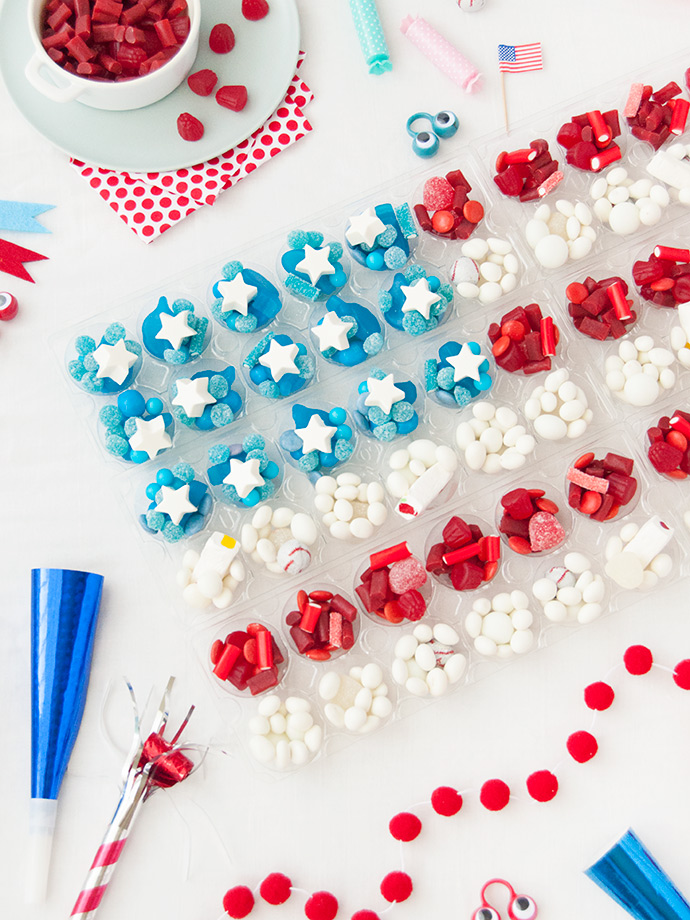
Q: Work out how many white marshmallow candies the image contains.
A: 15